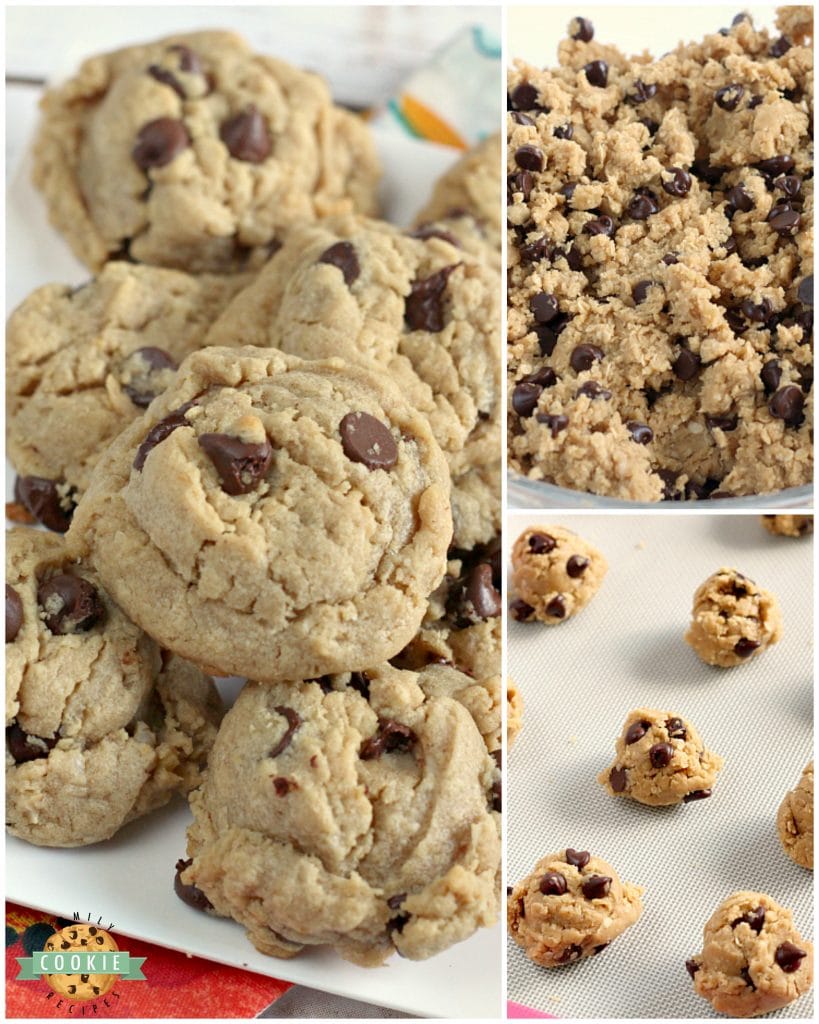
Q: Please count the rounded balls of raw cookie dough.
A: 8